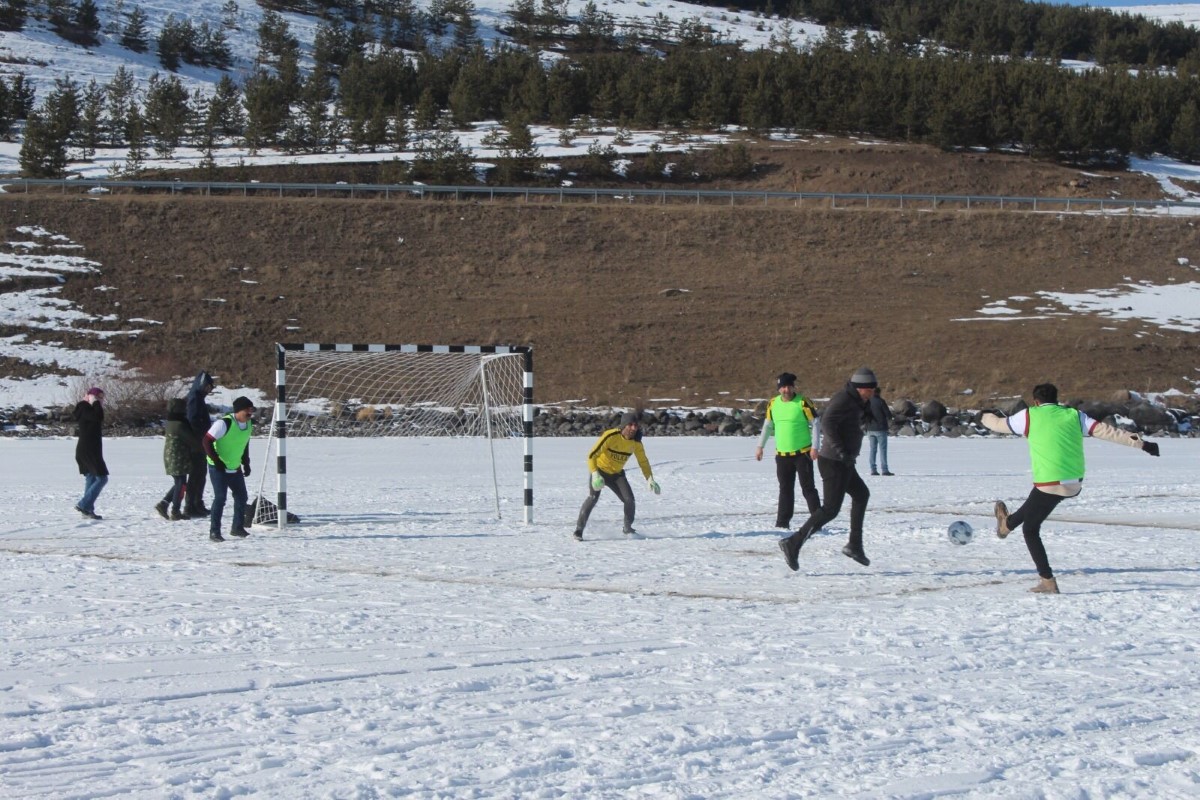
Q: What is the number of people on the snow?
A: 9